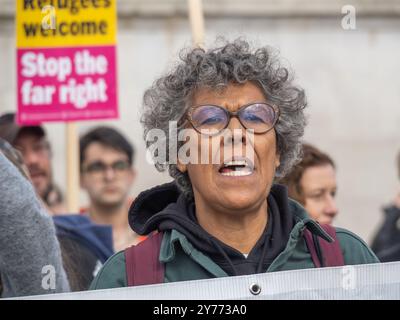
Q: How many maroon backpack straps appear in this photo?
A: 2